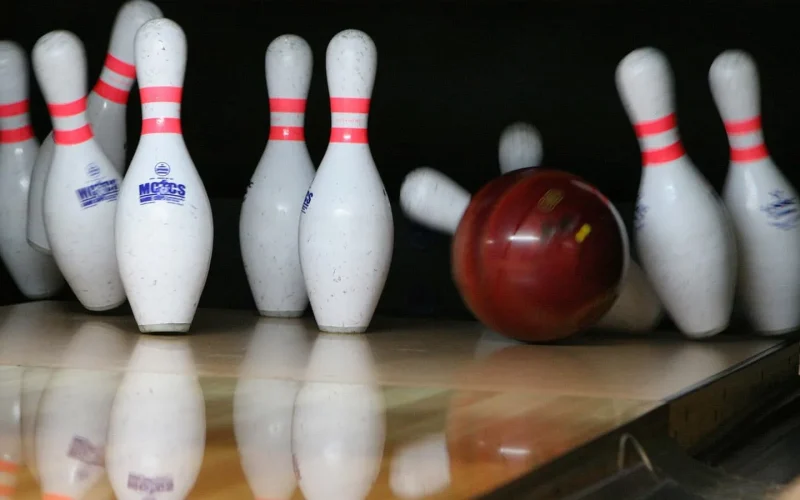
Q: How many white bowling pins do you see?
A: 10